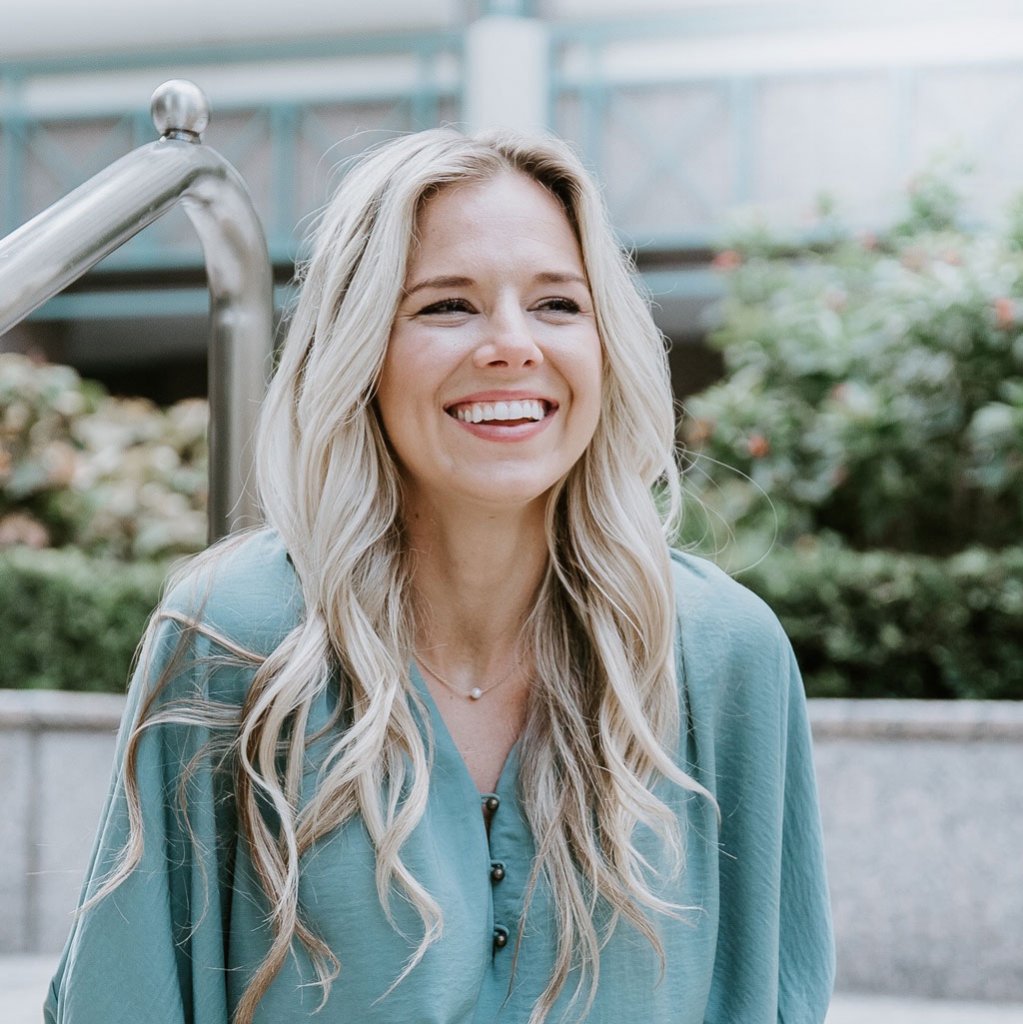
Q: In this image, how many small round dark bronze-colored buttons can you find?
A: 3